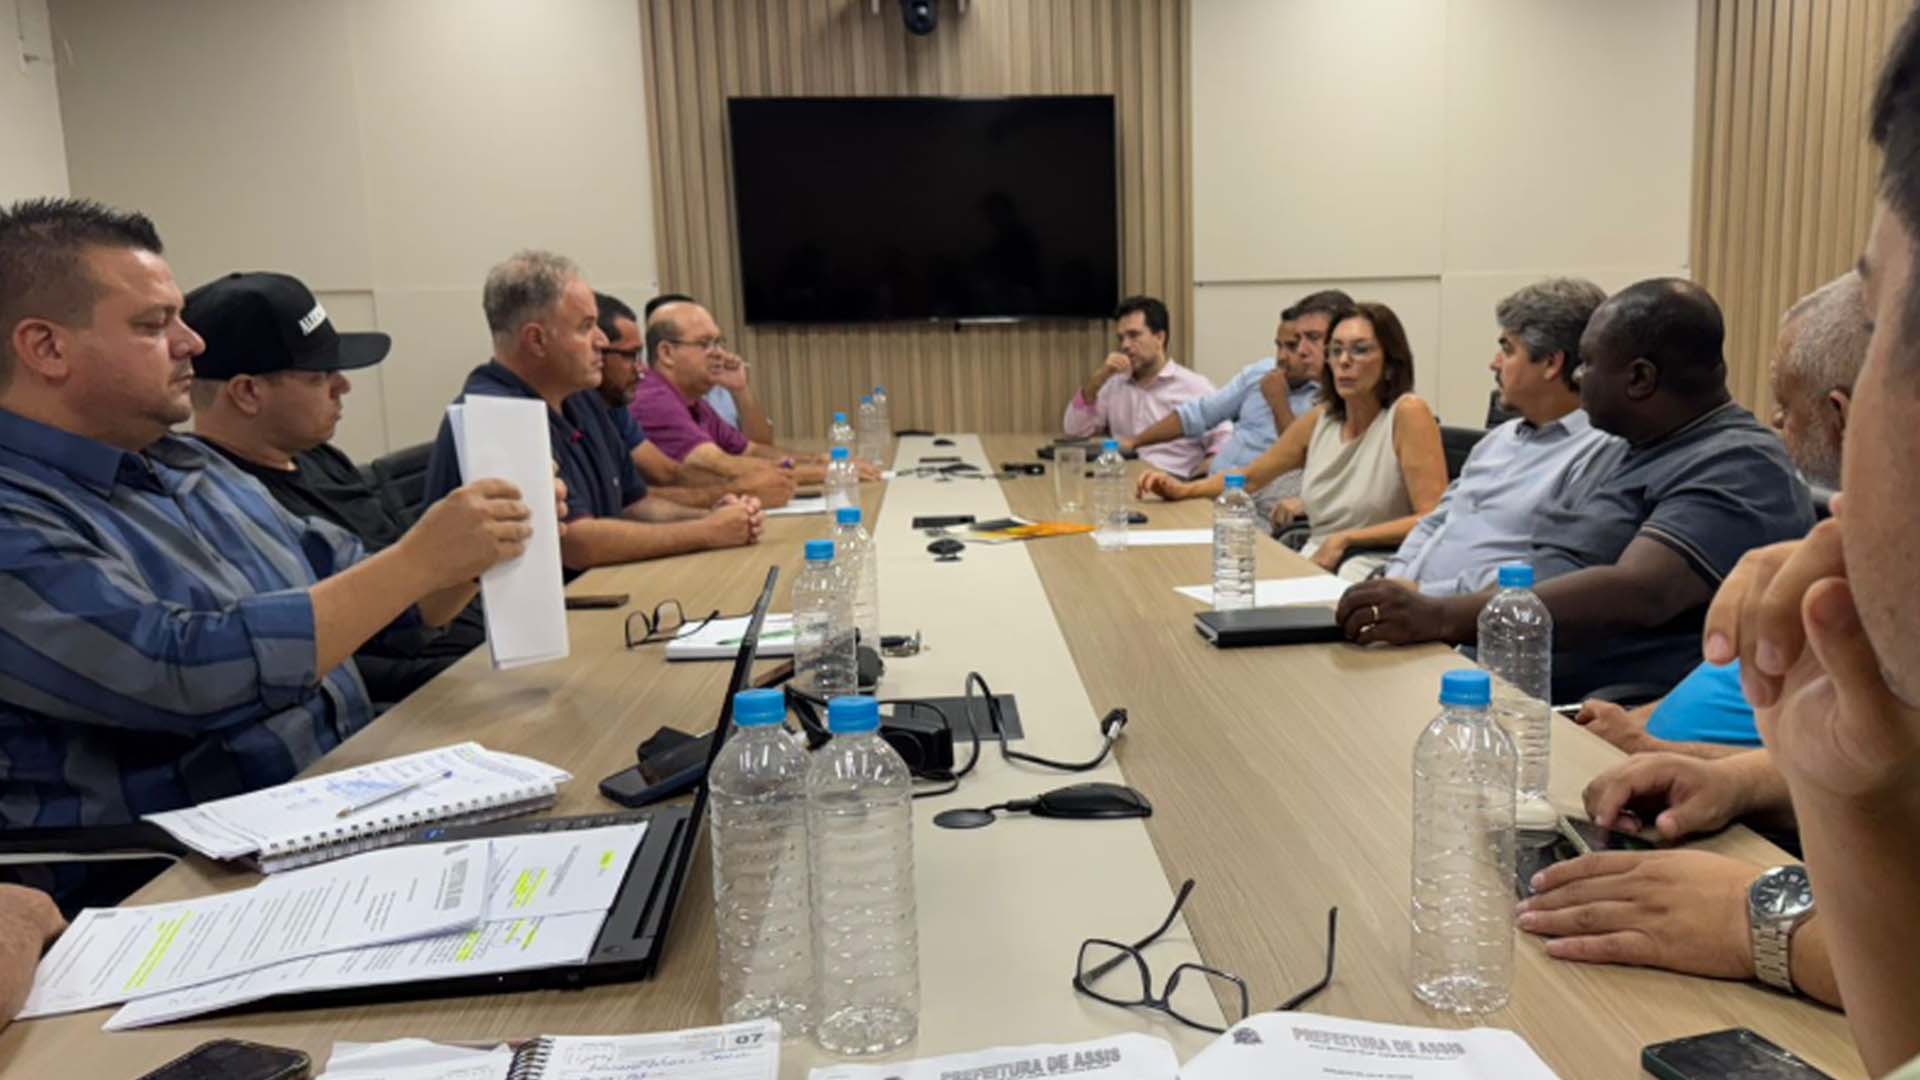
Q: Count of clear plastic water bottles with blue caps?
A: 12